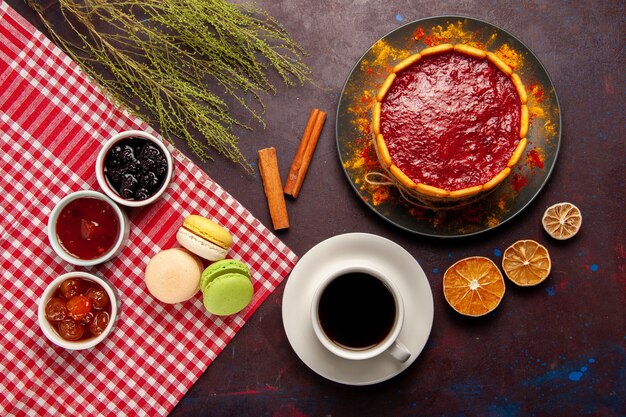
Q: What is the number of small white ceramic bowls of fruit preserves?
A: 3